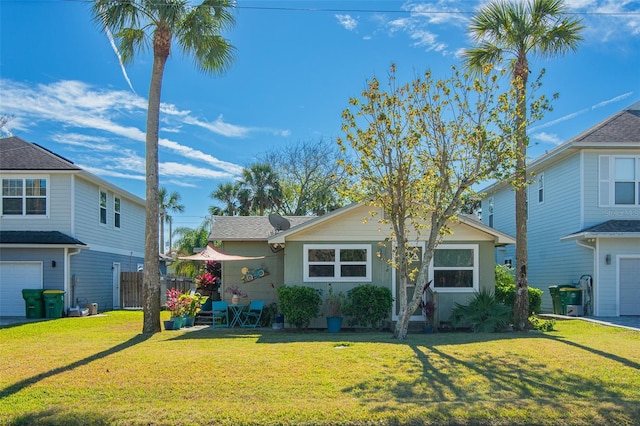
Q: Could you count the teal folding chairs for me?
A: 2